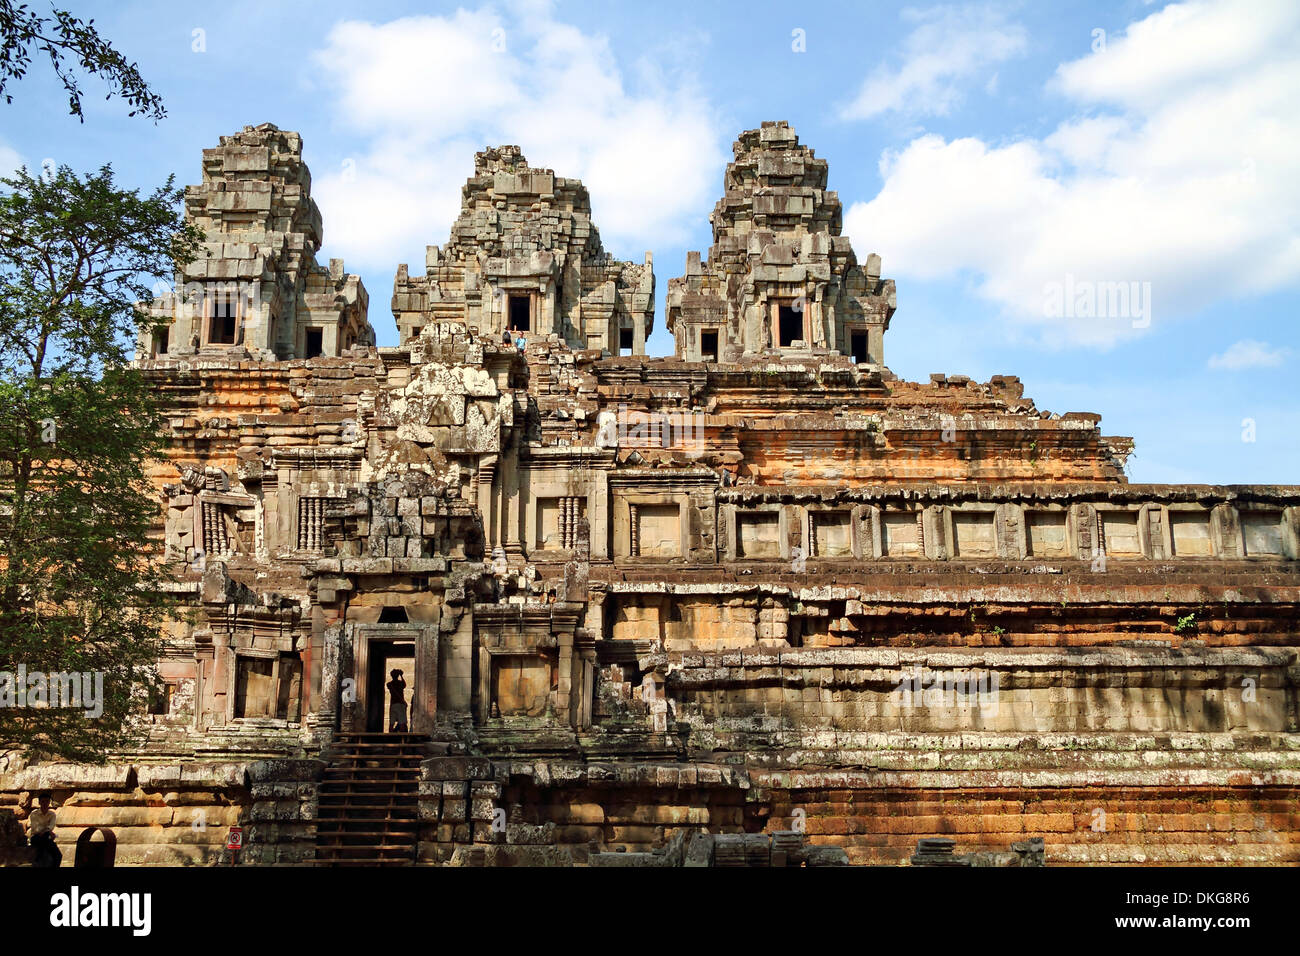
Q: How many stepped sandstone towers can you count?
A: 3